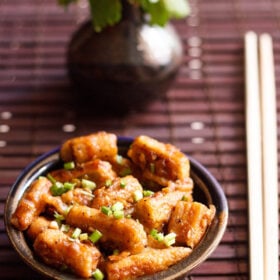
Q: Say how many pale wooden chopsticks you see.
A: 2